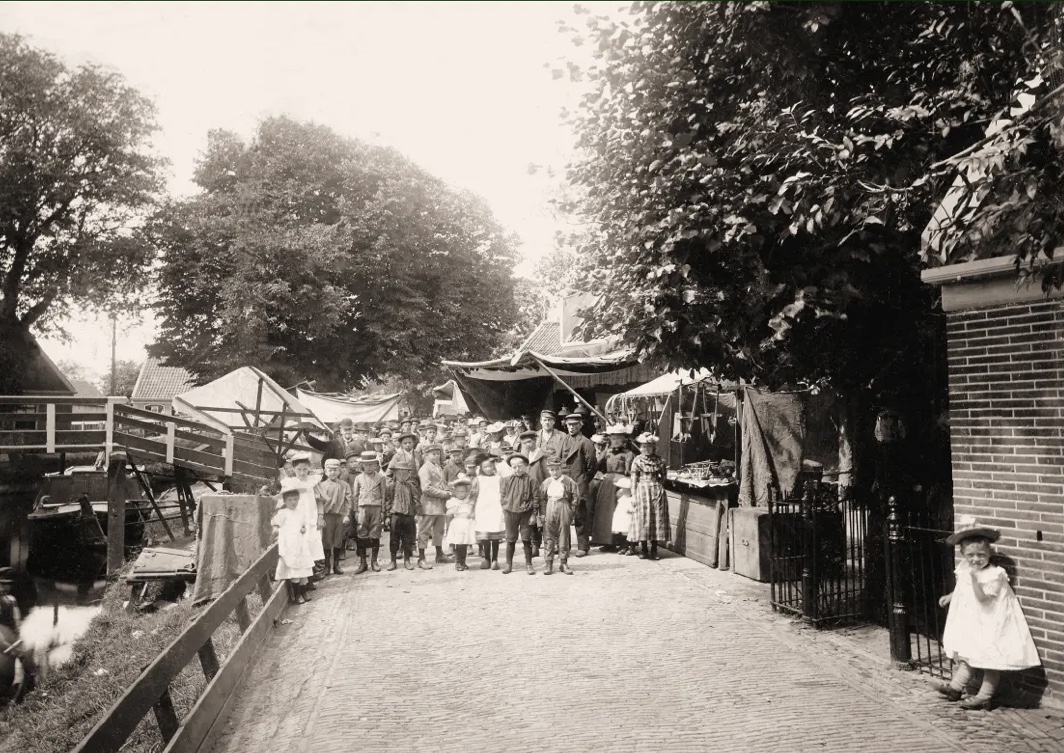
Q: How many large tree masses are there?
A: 3